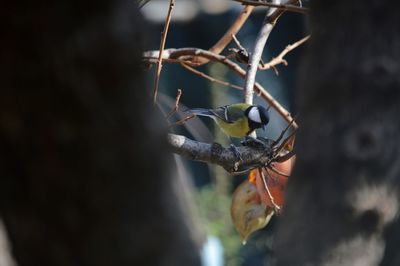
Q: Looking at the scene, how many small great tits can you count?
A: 1